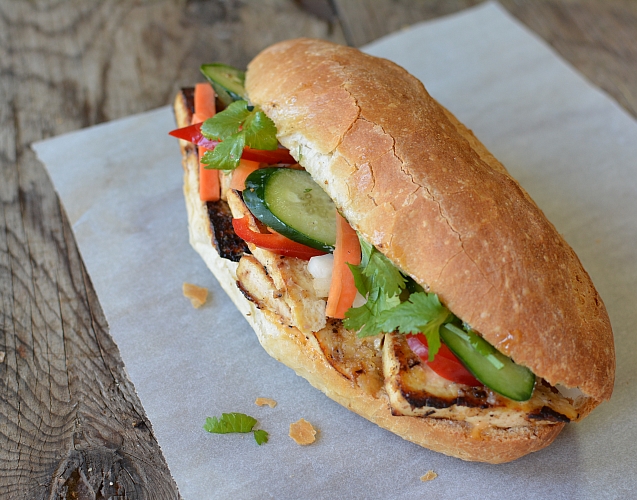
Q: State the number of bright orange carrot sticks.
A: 3